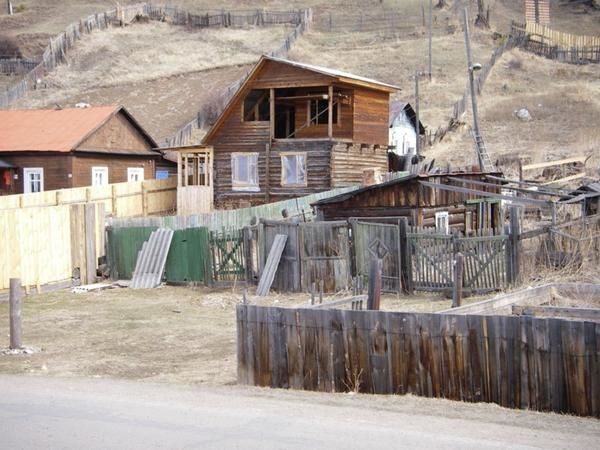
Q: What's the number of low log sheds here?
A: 1